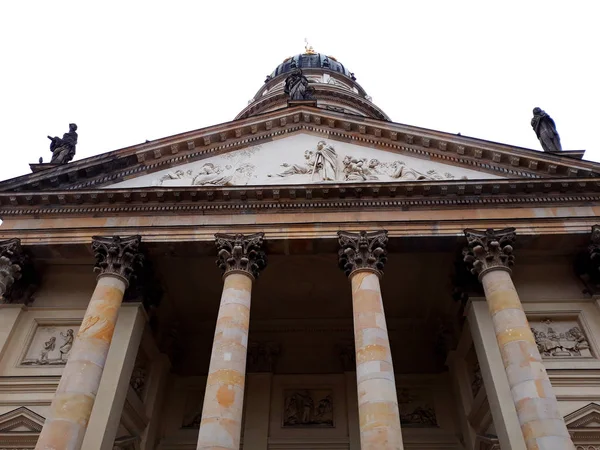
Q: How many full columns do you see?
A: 4